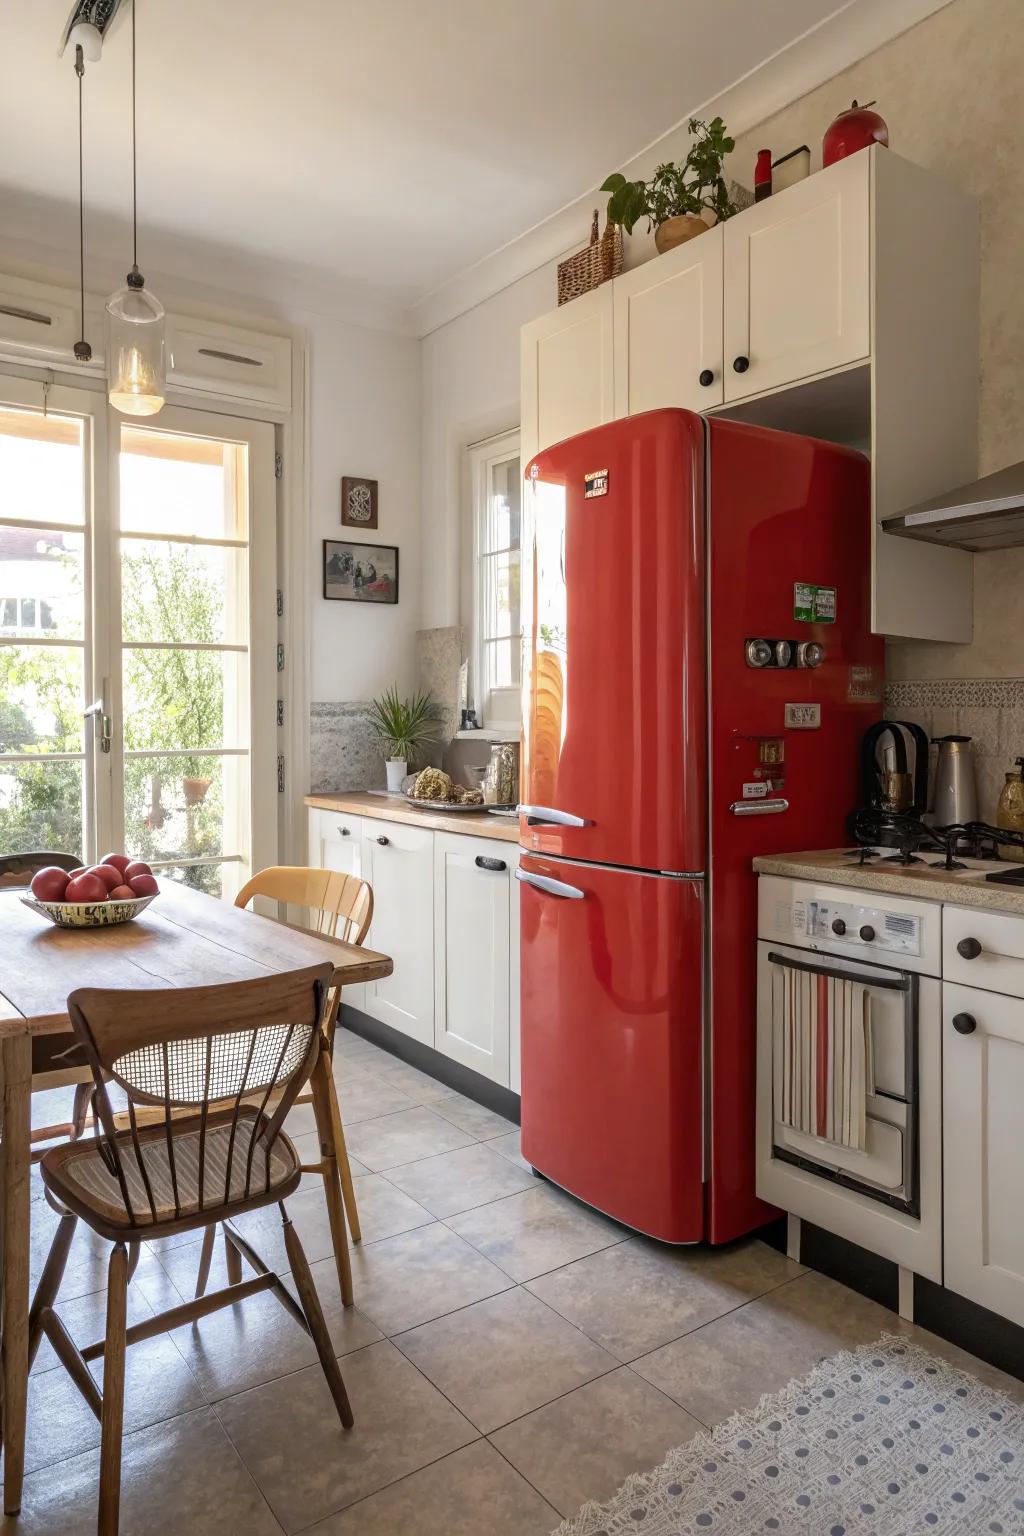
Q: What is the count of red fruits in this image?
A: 8